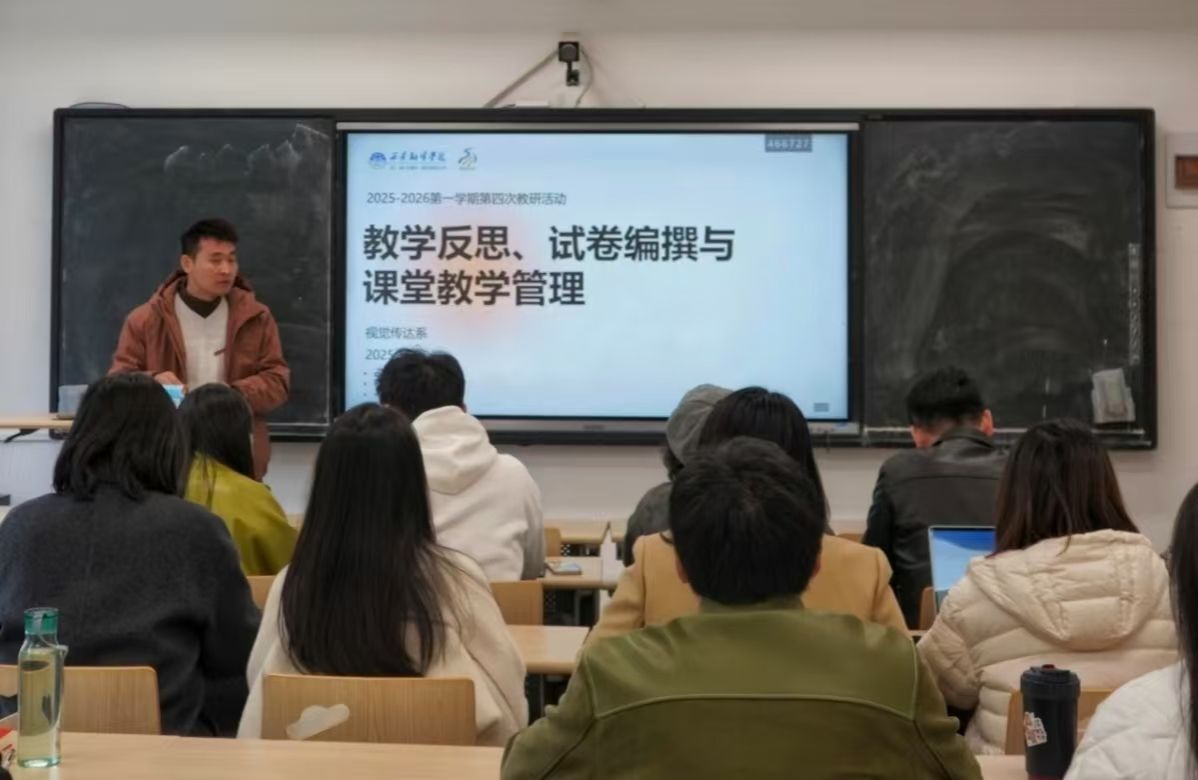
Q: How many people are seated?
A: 10